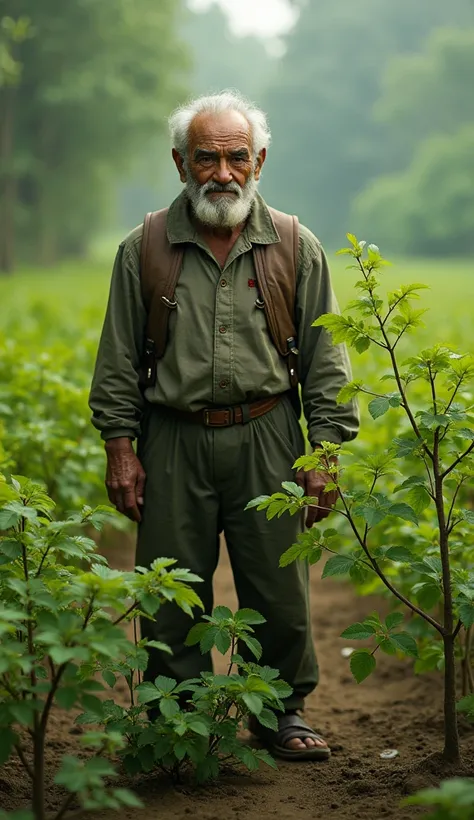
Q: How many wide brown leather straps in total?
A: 2